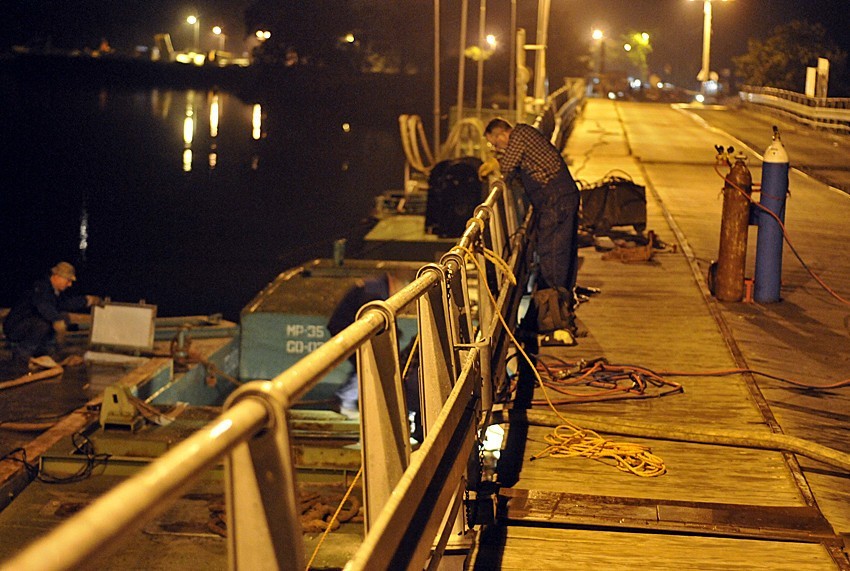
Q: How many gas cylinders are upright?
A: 2